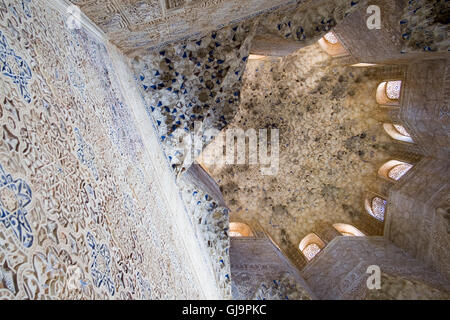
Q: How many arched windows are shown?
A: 8